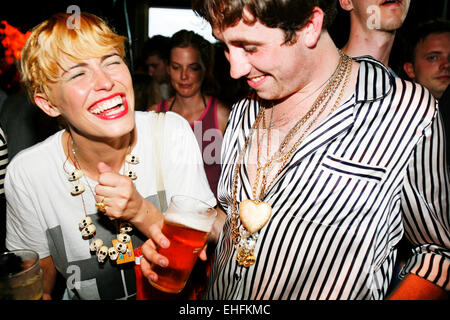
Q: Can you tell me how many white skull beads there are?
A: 12